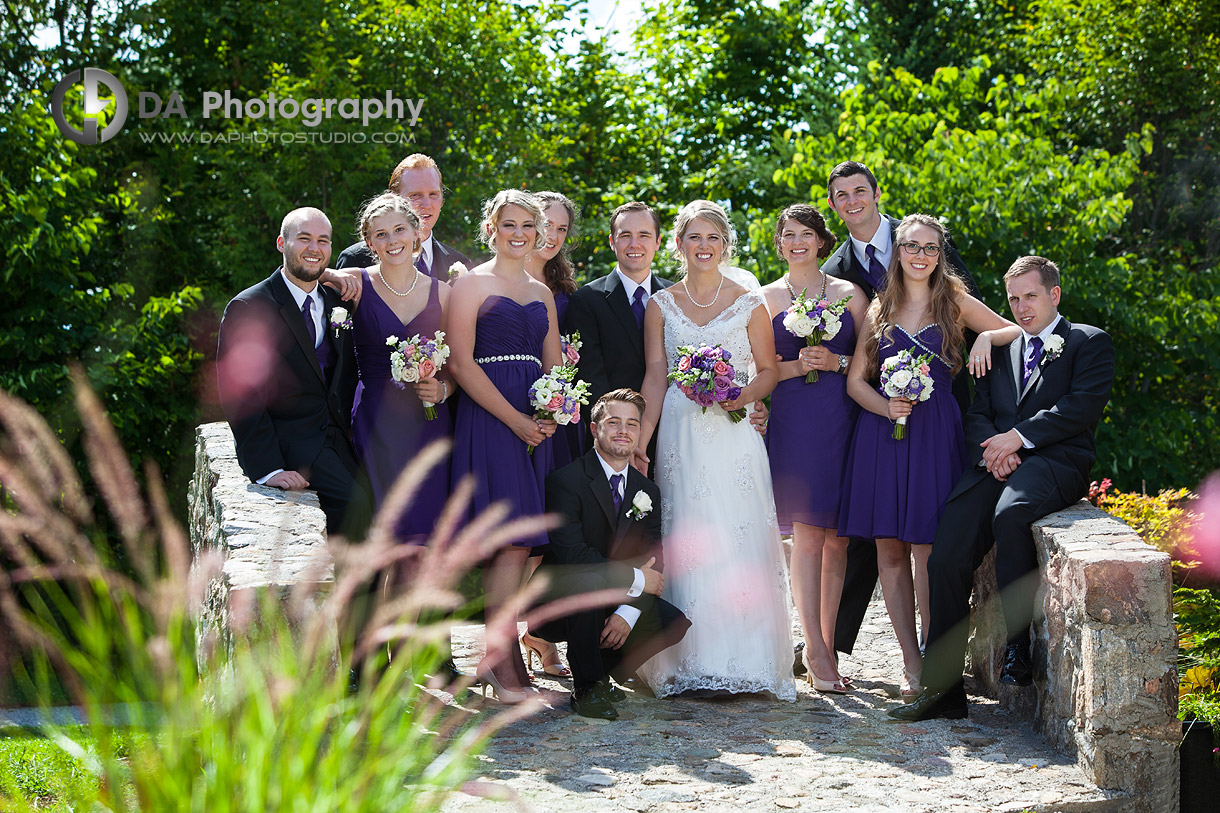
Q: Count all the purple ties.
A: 6